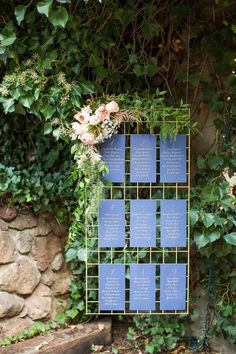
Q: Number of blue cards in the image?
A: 9